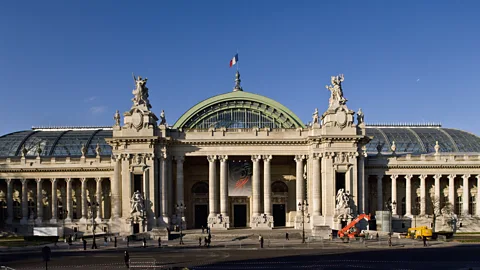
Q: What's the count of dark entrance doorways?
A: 3